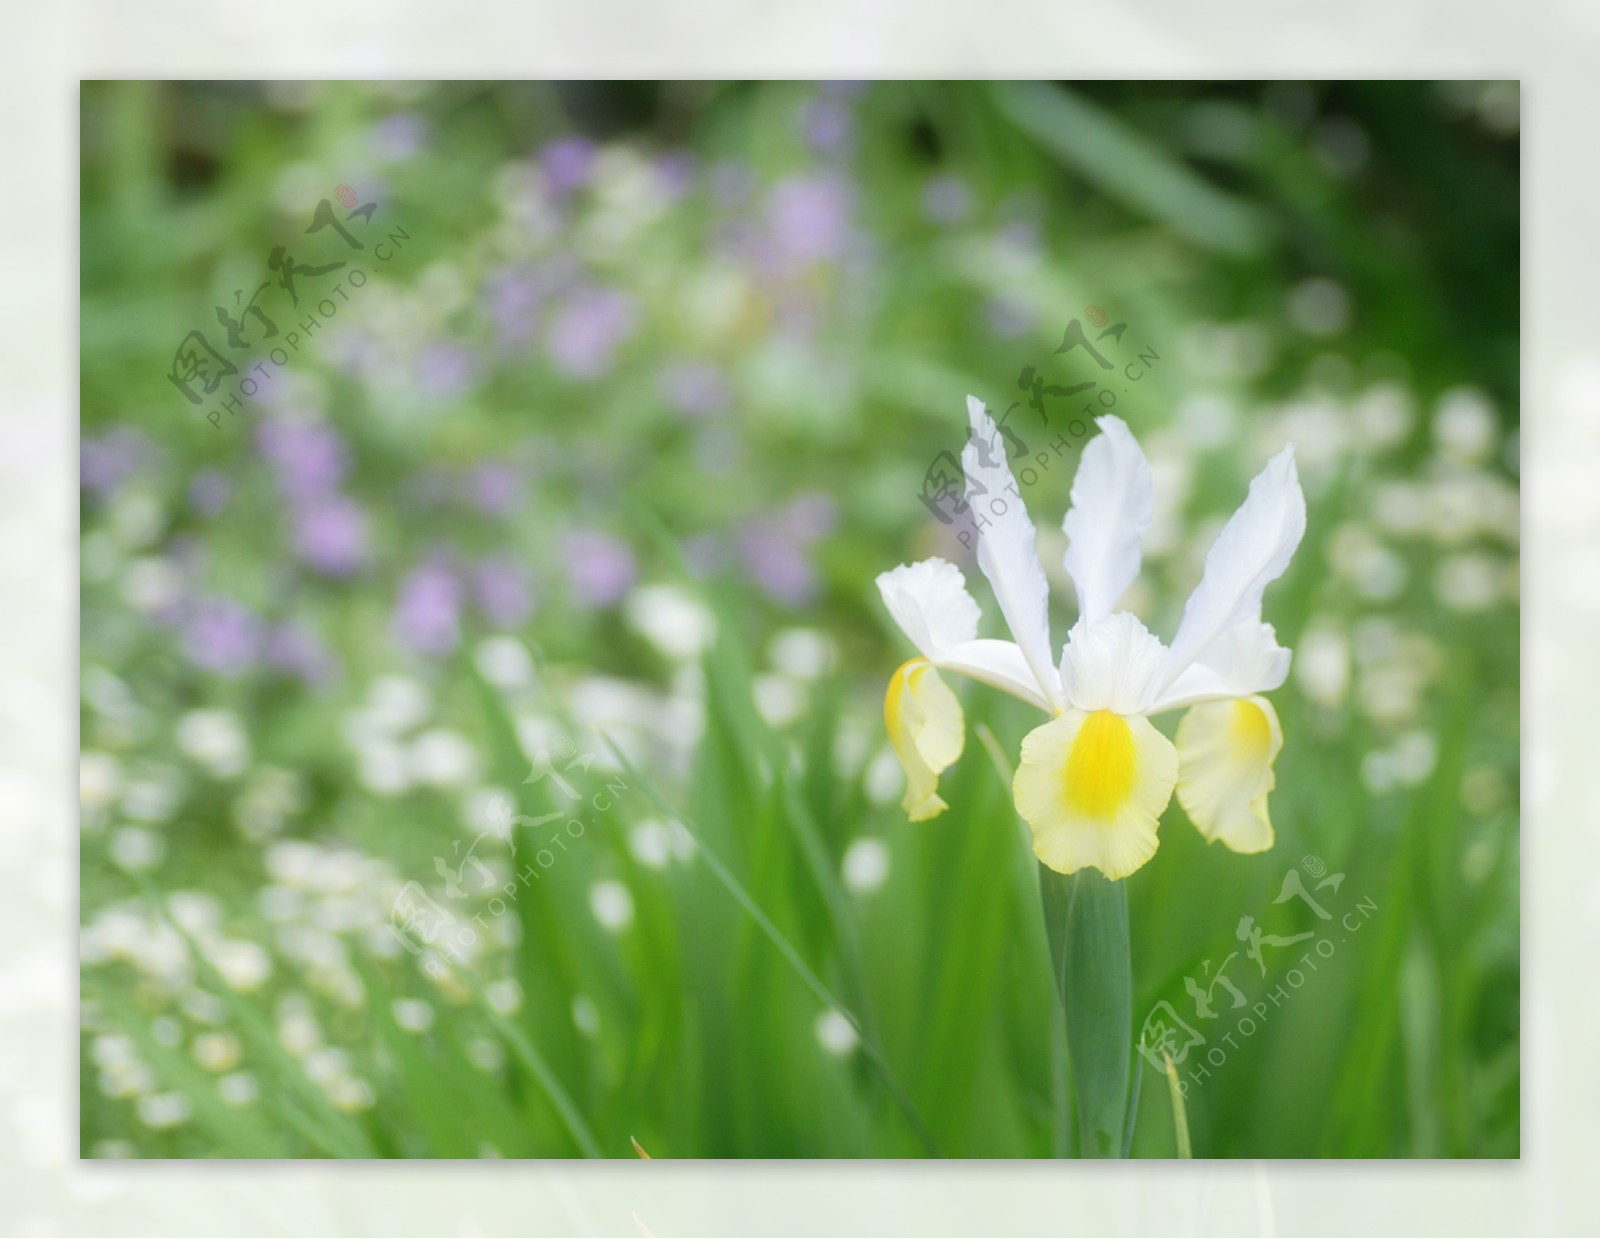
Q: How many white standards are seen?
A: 3